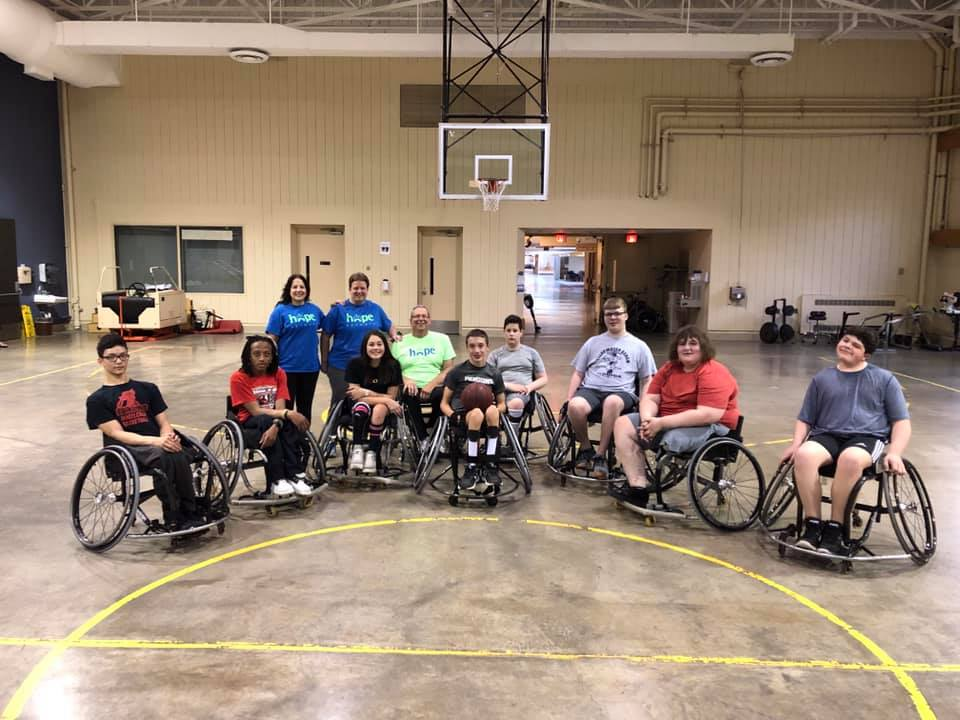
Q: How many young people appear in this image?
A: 8